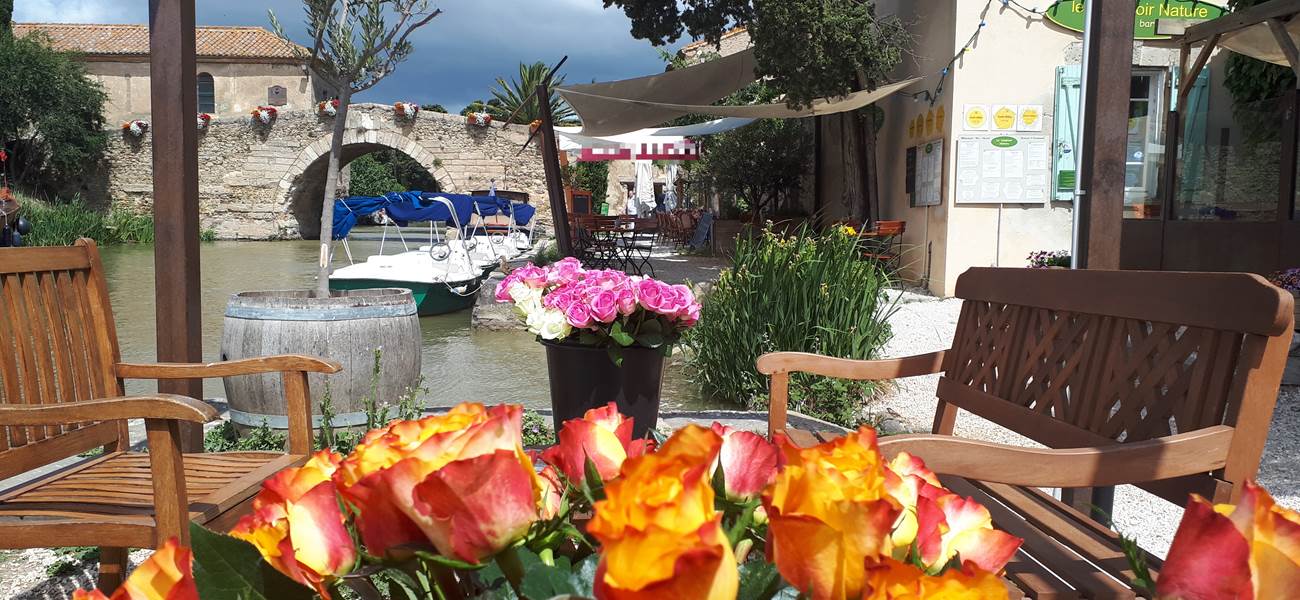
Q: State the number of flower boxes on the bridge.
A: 7